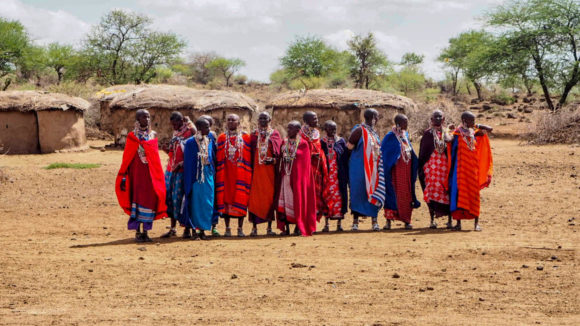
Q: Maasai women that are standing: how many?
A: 13